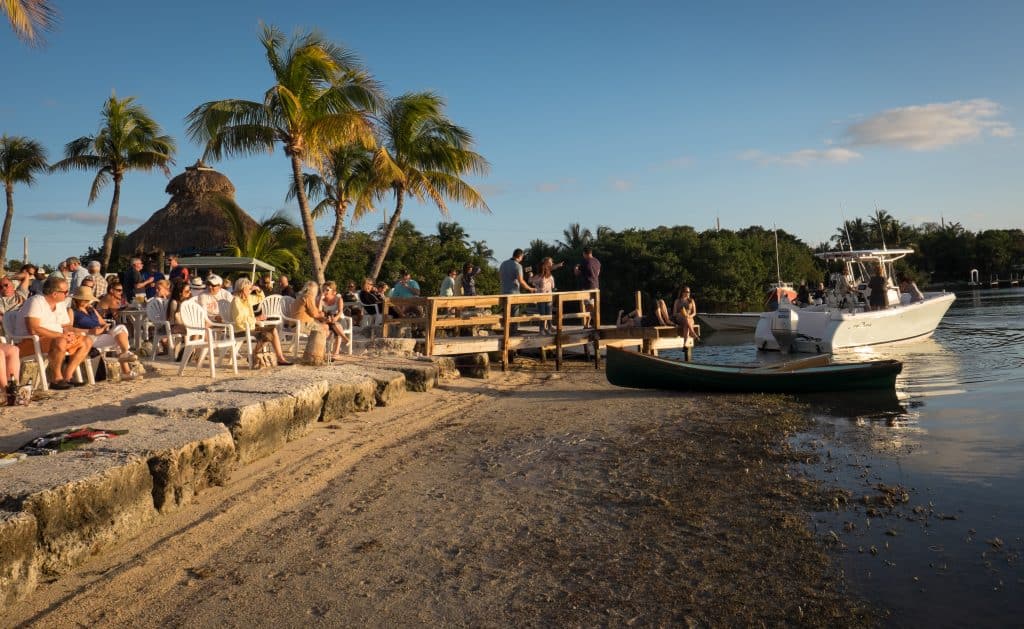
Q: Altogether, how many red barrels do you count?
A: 0